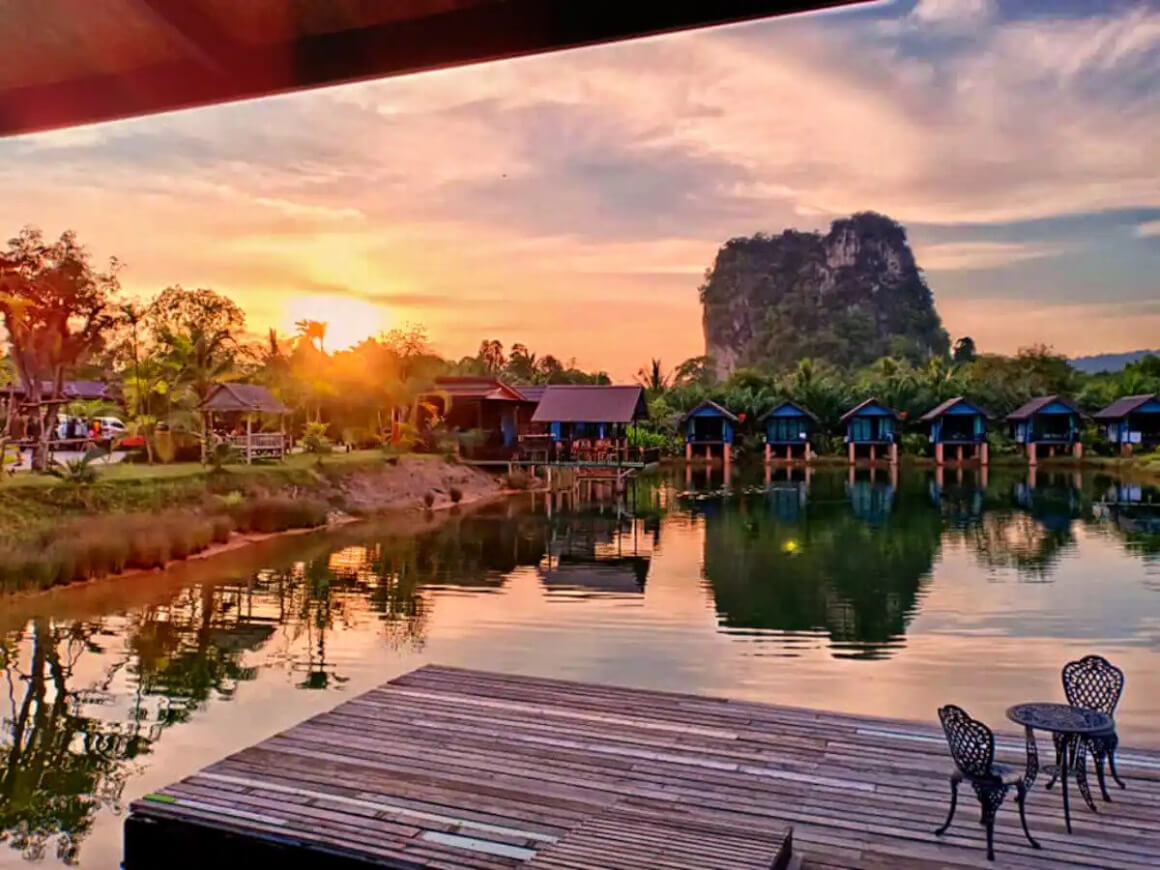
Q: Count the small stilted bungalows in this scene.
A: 6